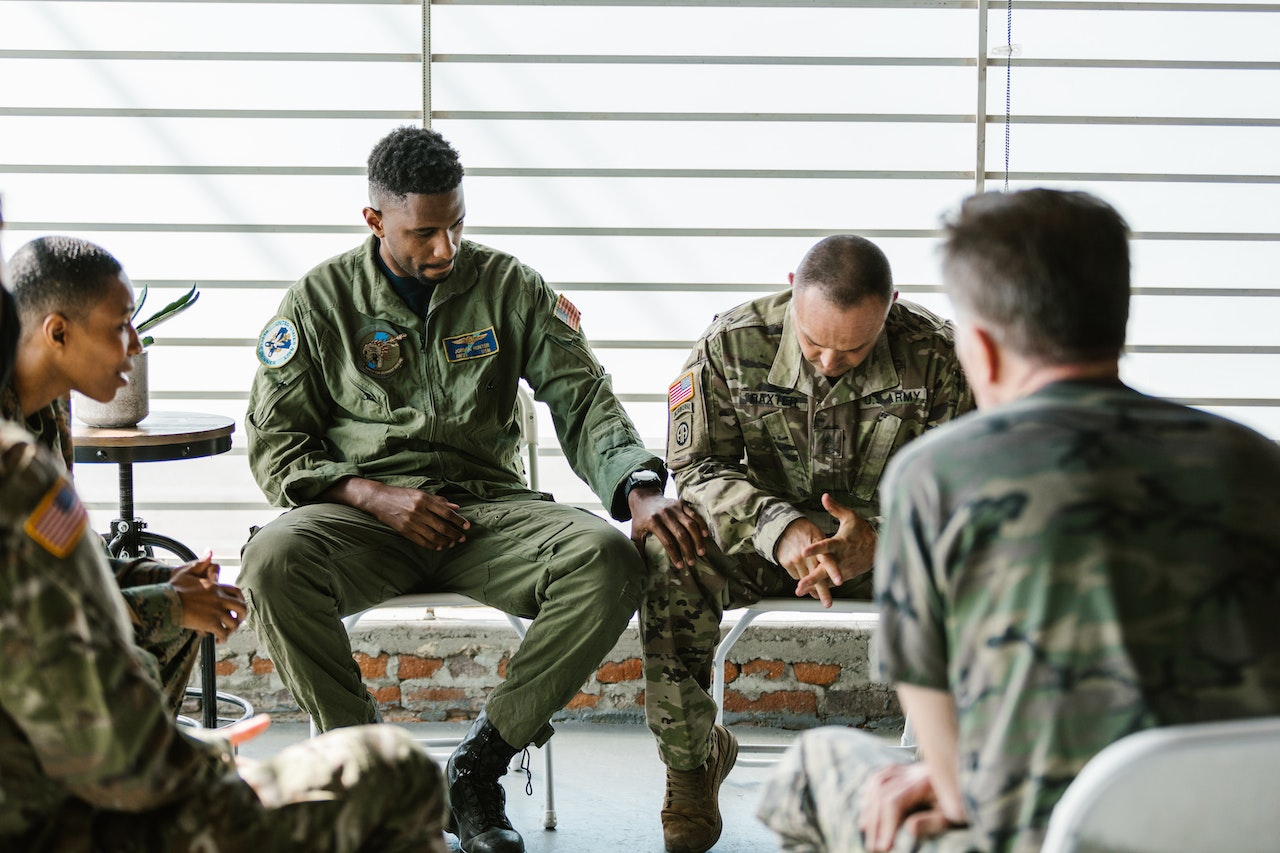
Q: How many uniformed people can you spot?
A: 5